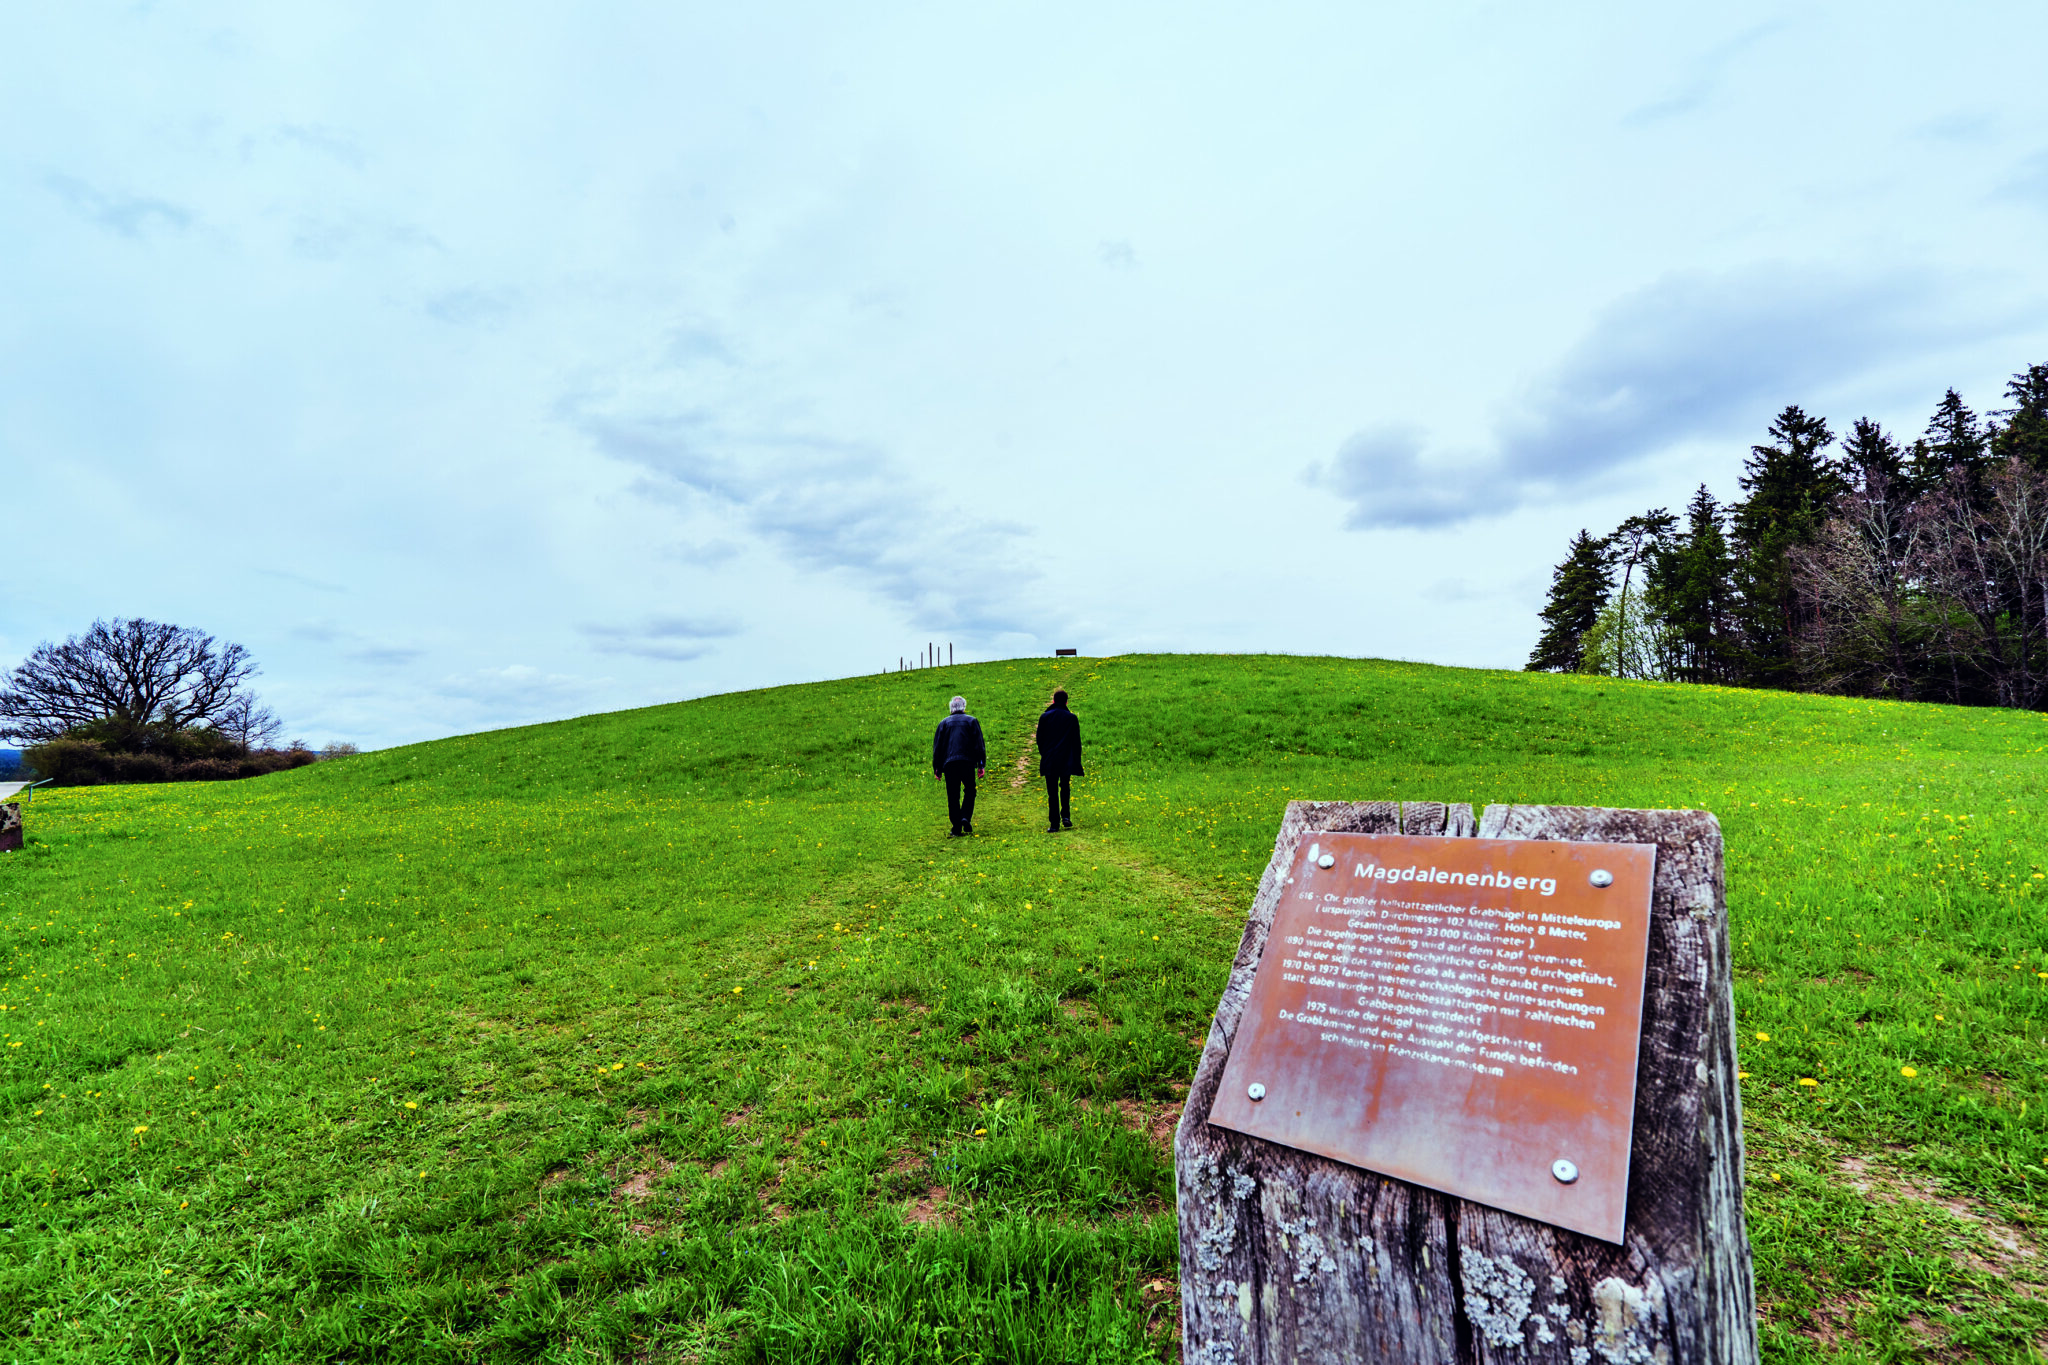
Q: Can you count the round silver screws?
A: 4